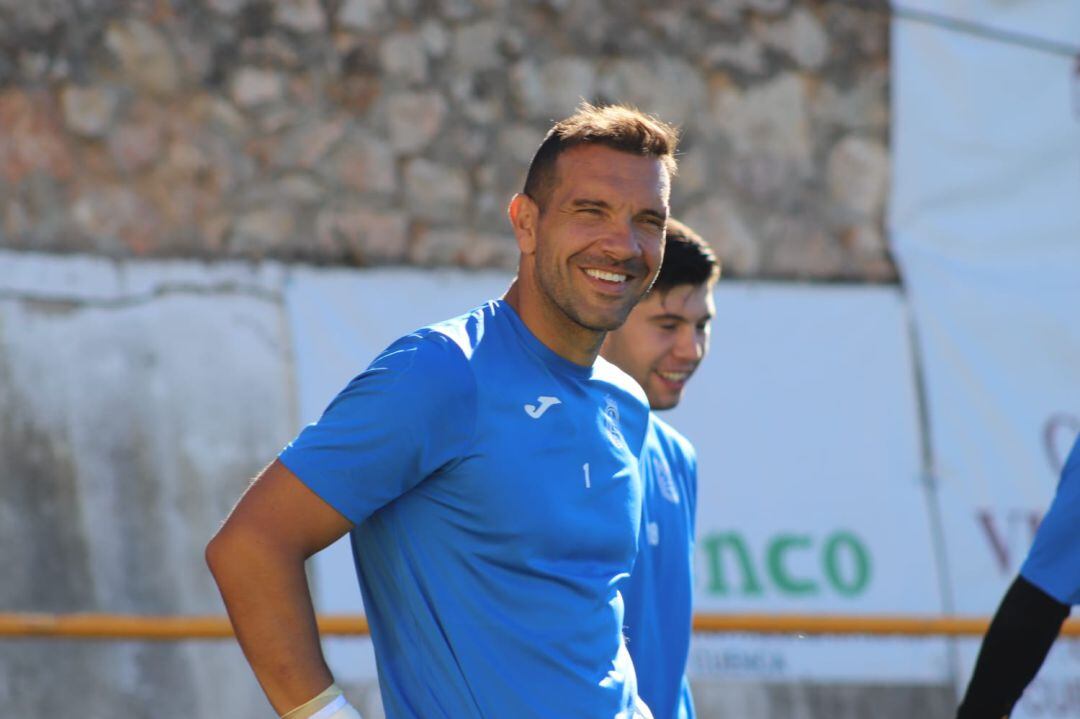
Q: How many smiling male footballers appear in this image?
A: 2